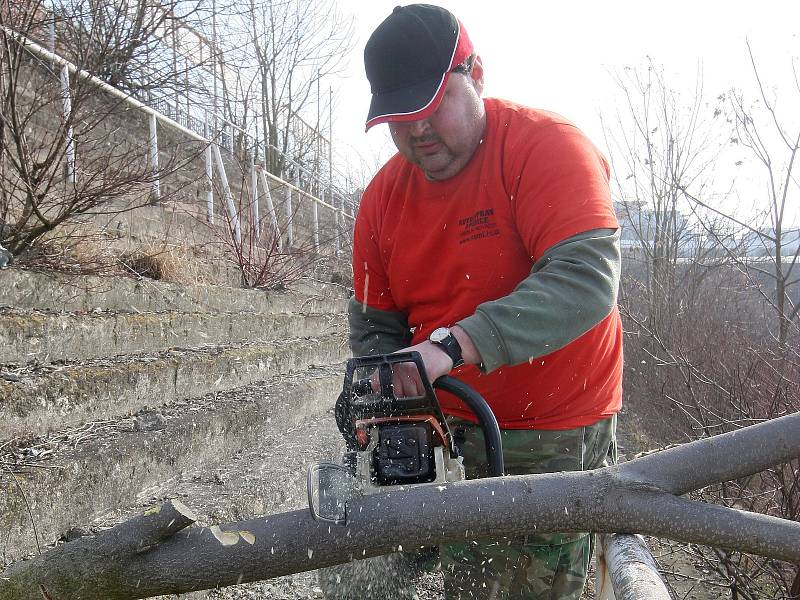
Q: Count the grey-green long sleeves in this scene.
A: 2